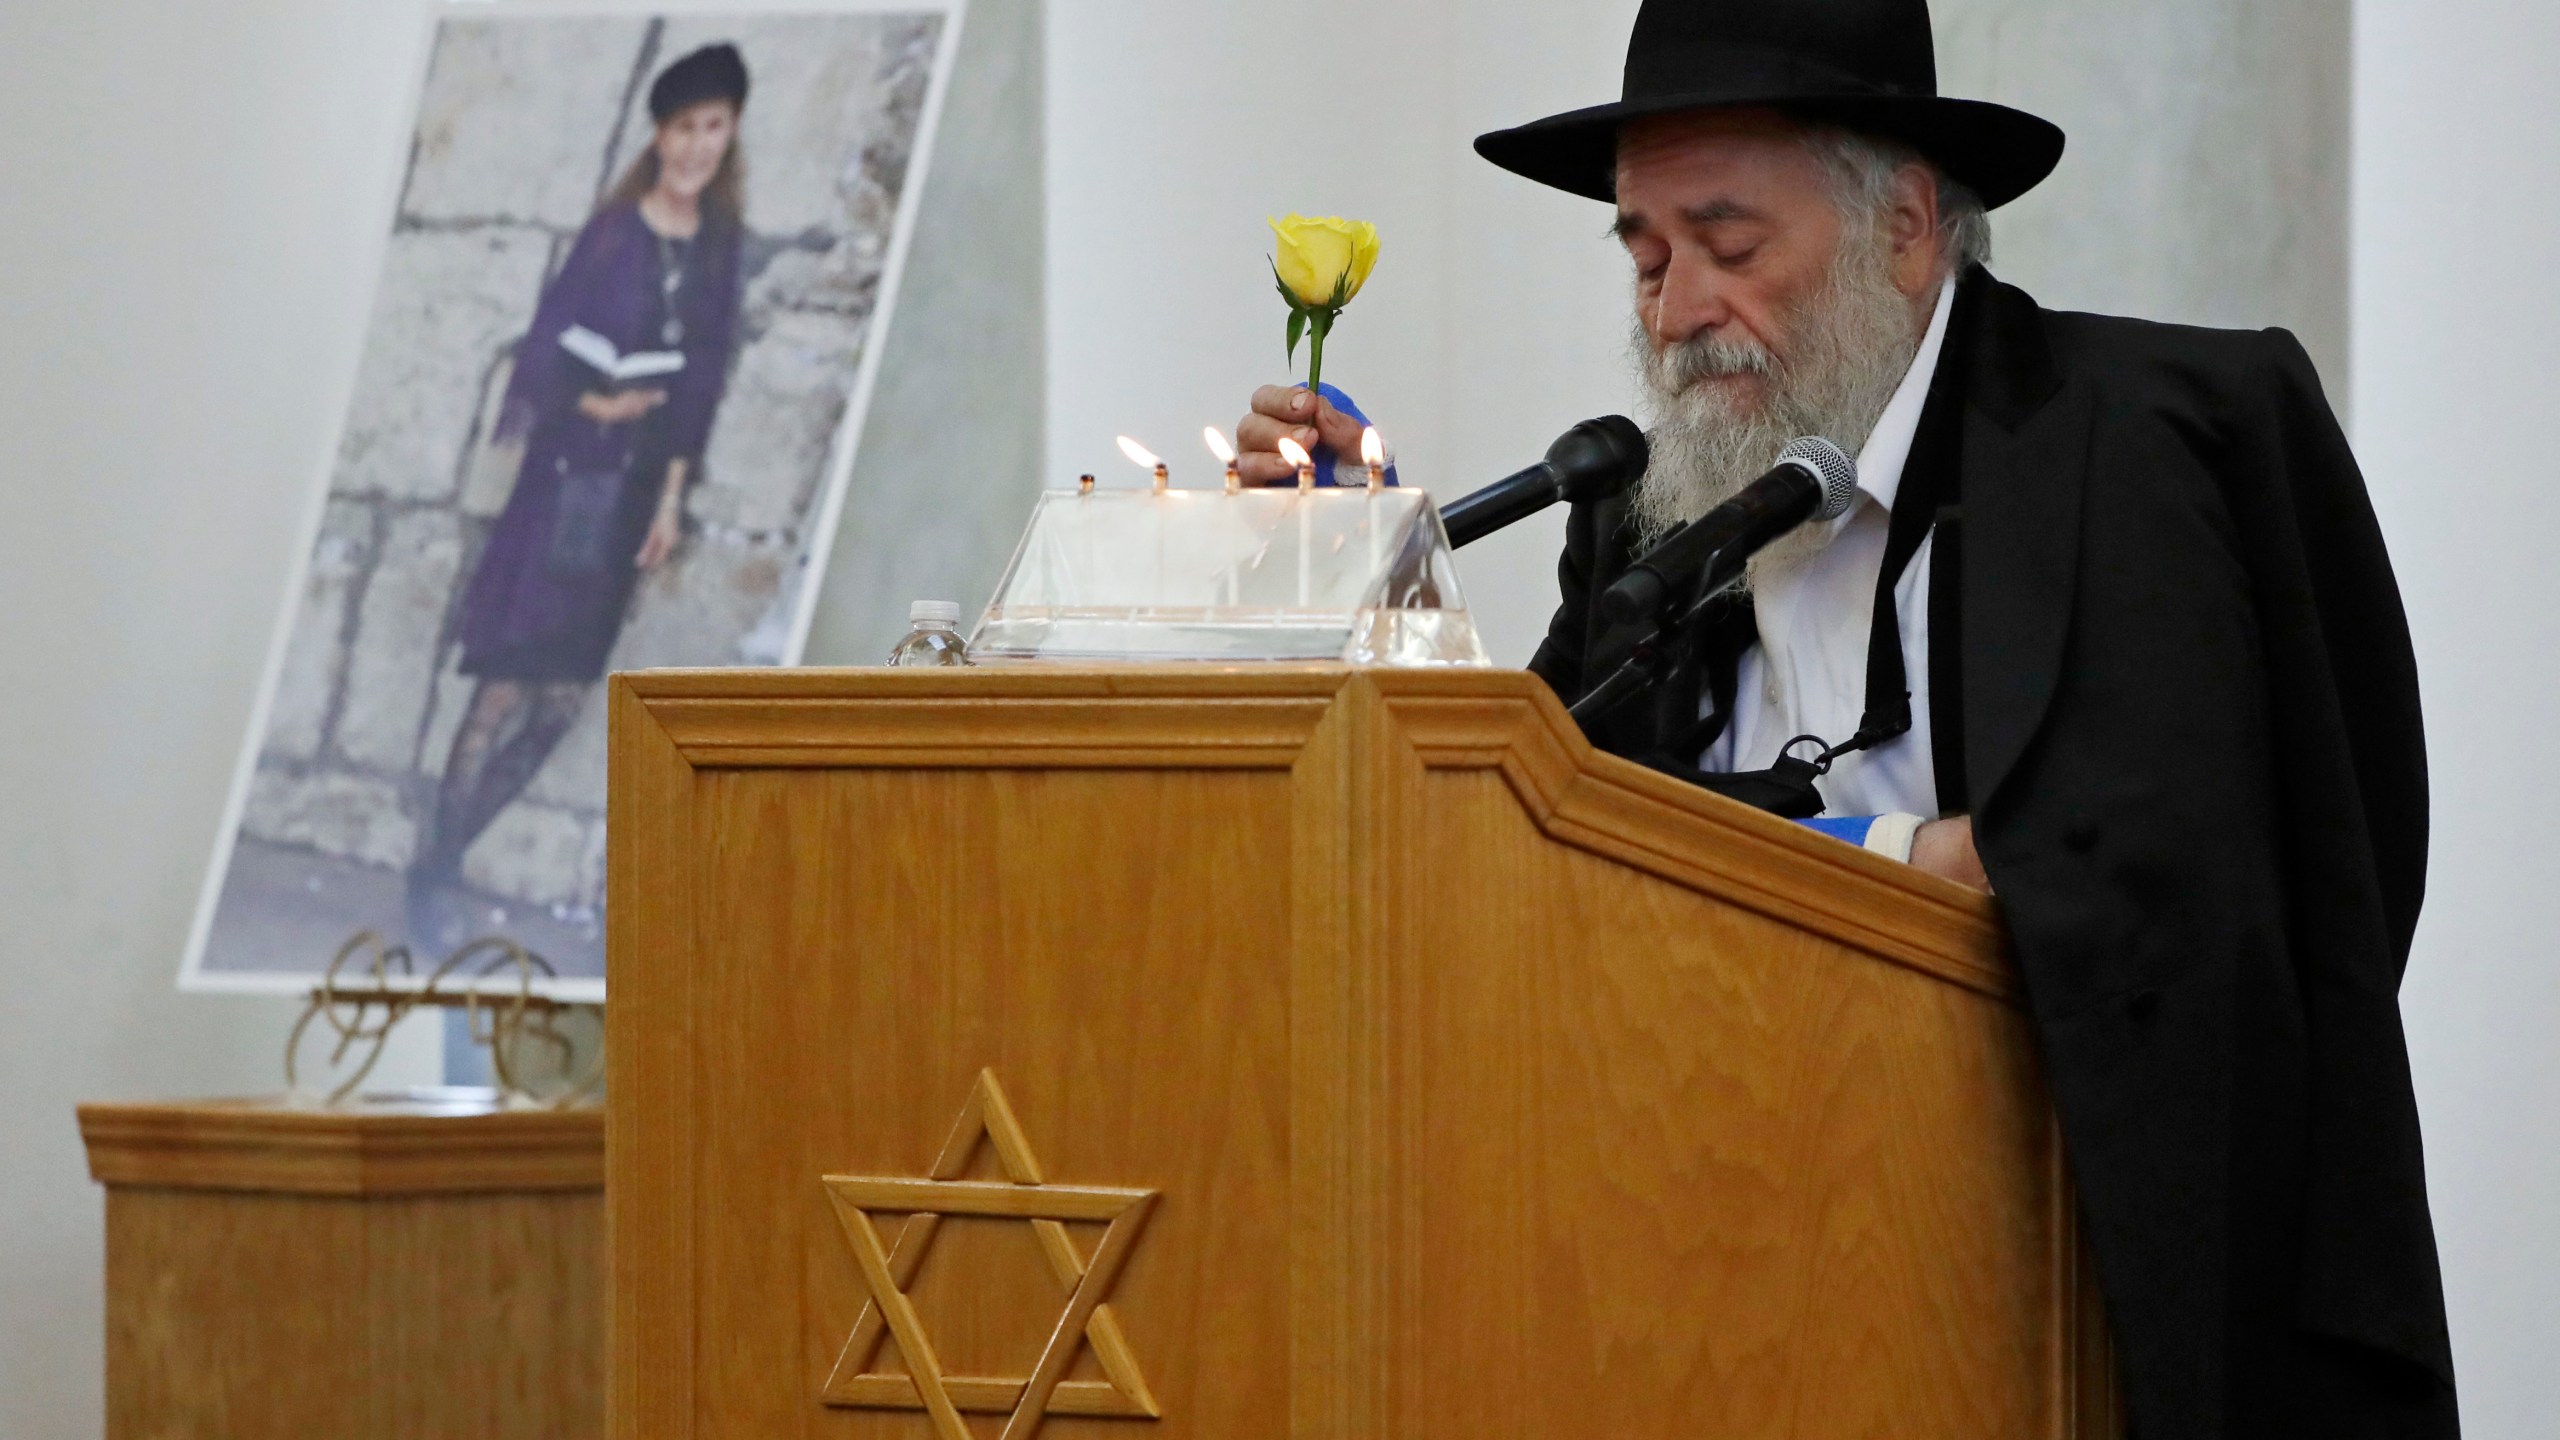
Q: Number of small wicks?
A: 5